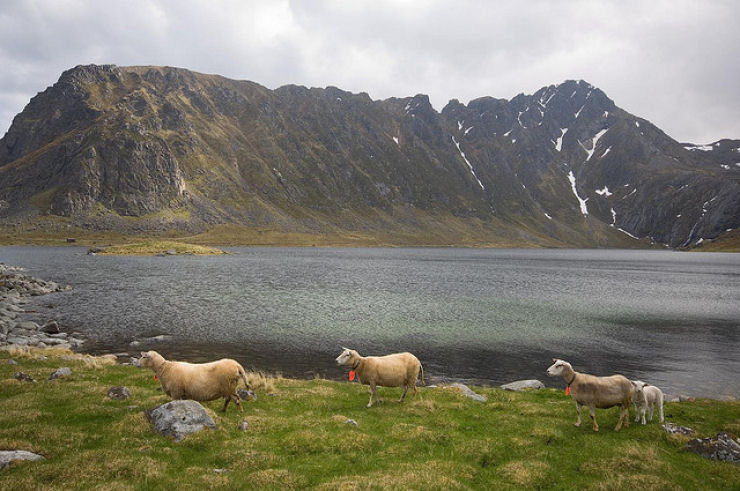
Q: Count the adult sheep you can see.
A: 3